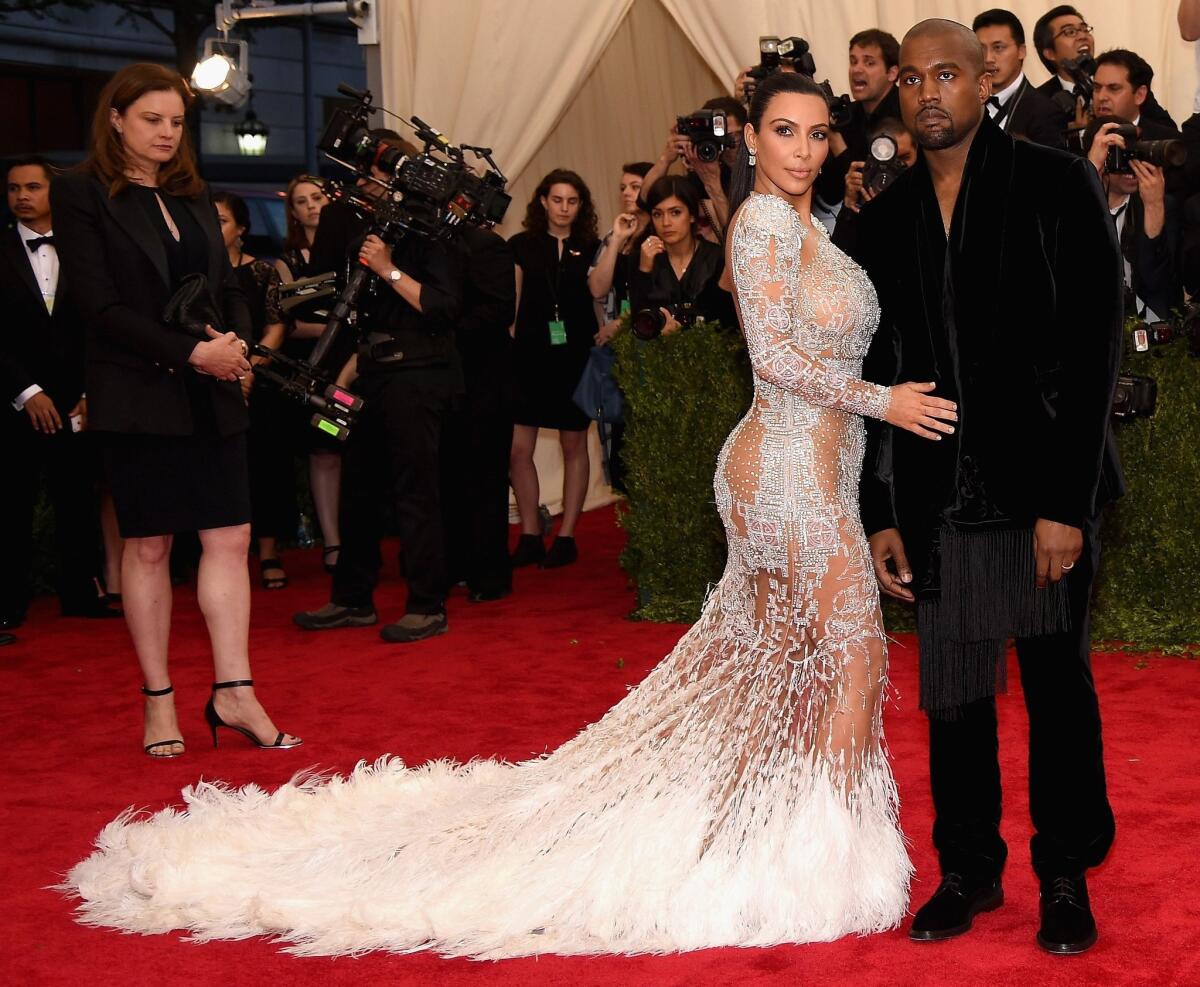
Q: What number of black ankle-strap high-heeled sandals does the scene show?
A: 2